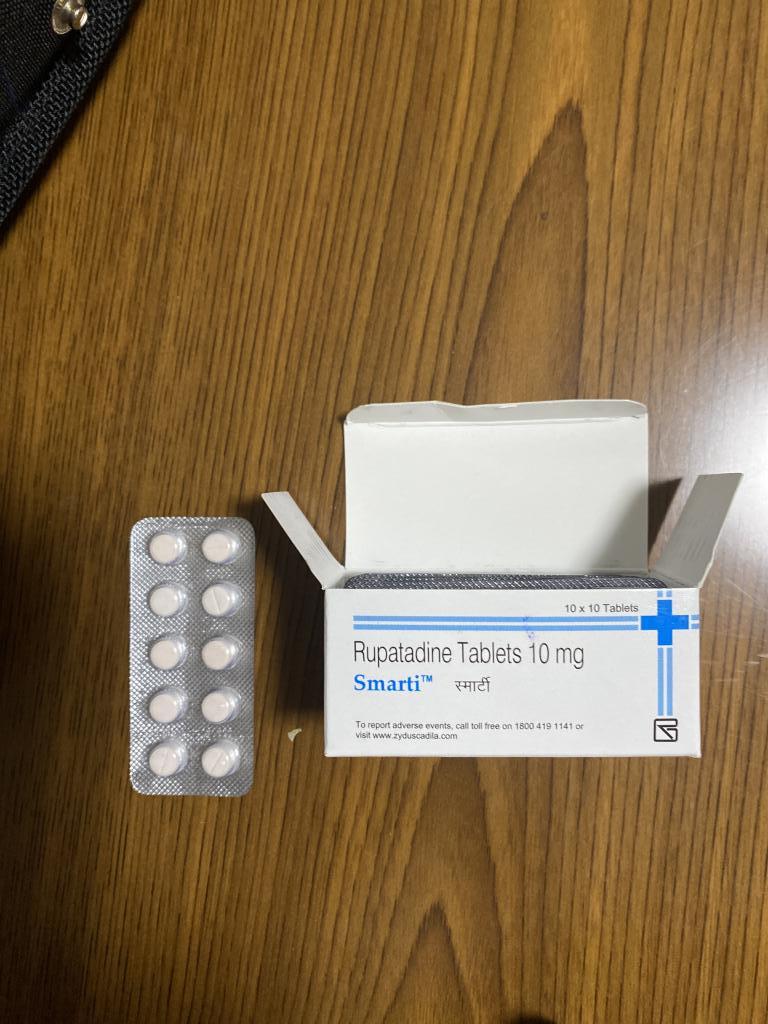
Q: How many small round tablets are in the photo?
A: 10